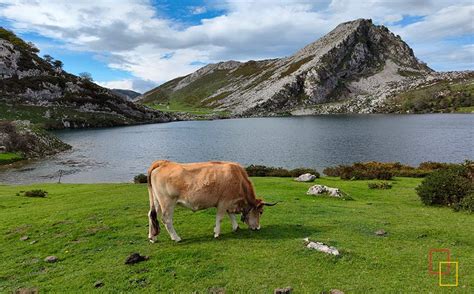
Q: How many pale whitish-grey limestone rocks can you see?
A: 3